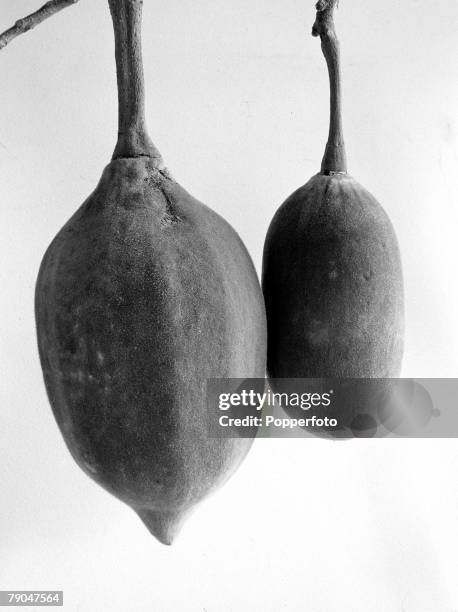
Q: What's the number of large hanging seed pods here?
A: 2